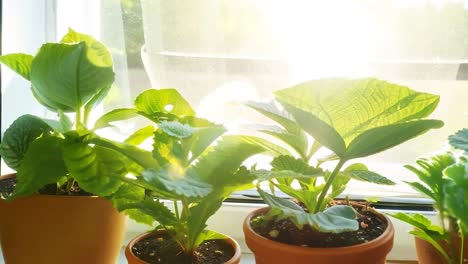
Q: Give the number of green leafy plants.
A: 4